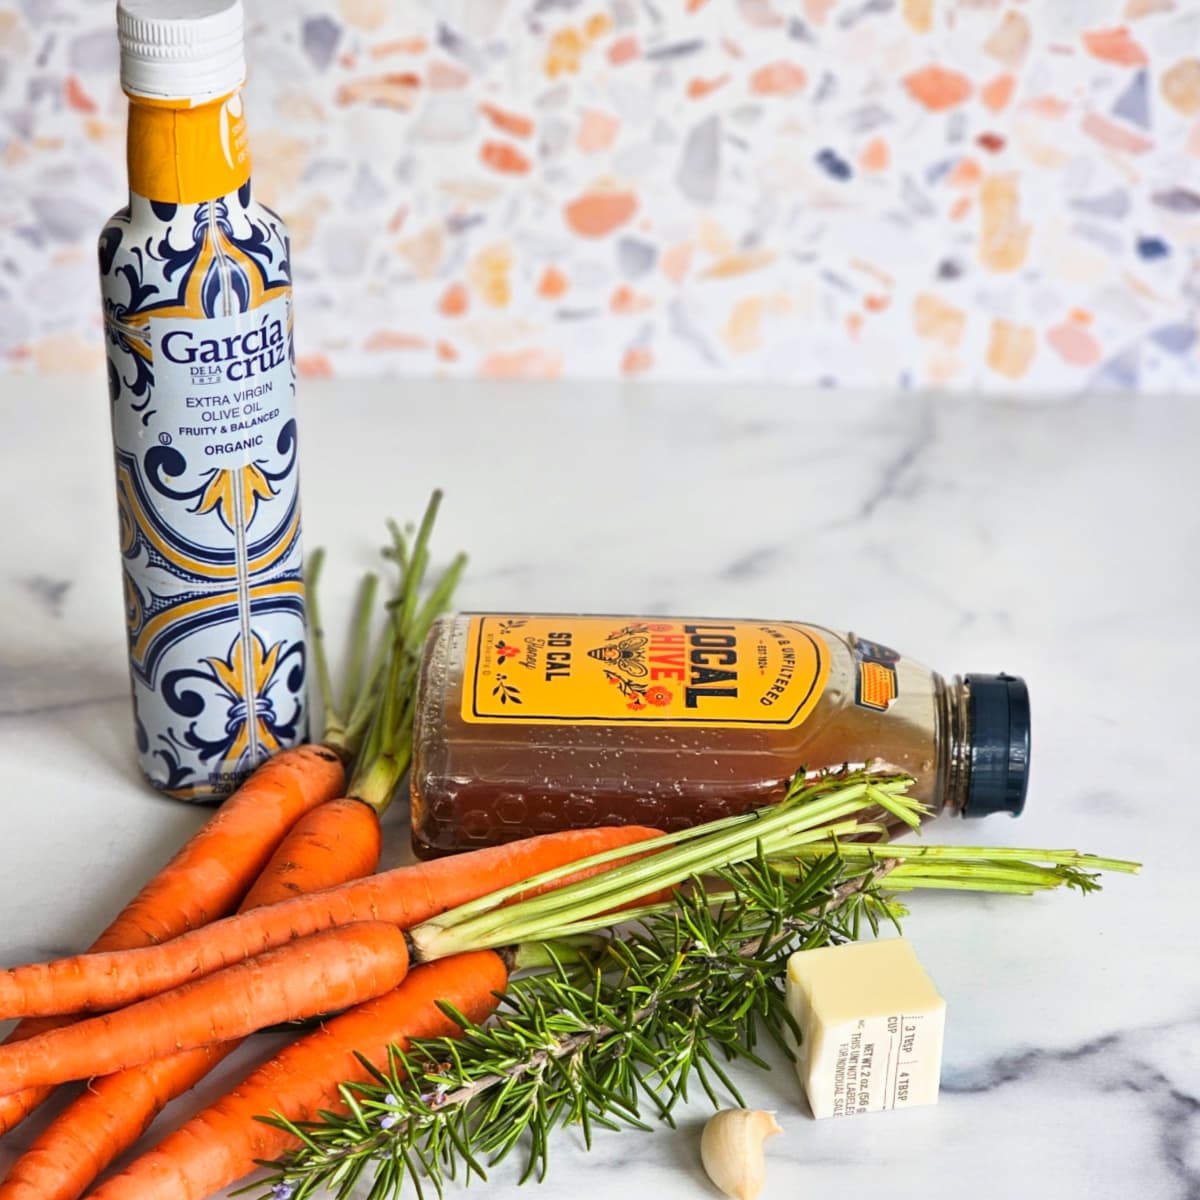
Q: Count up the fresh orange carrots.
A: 5